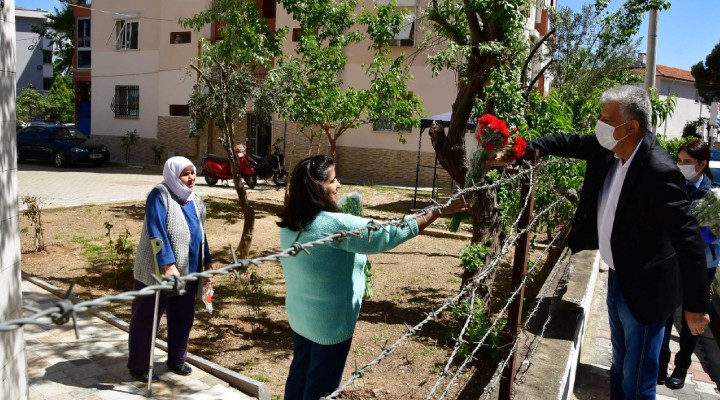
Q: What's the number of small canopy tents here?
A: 1